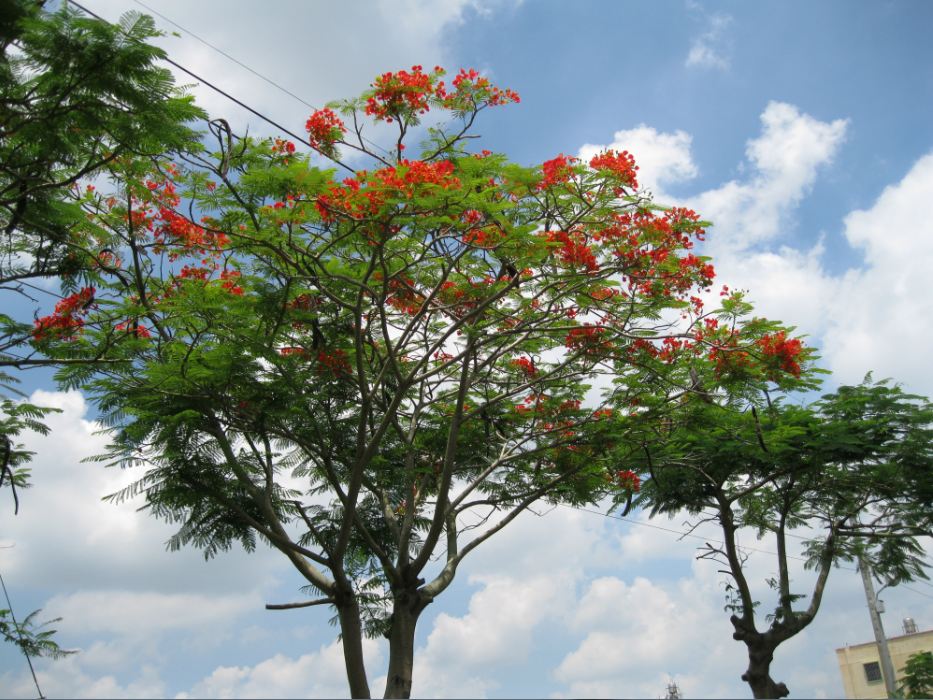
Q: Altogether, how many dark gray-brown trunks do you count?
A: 3